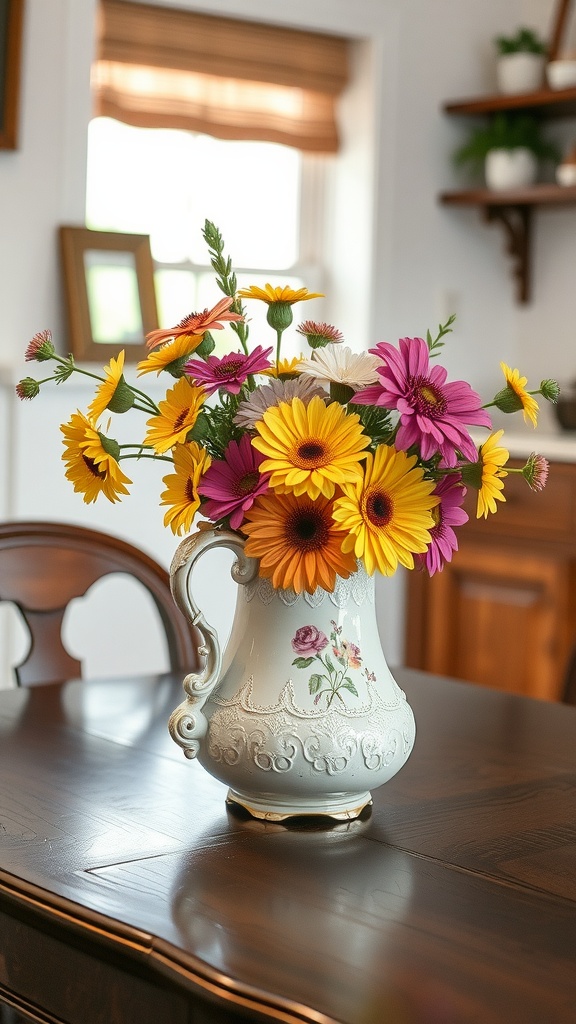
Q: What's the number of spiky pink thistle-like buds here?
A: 4